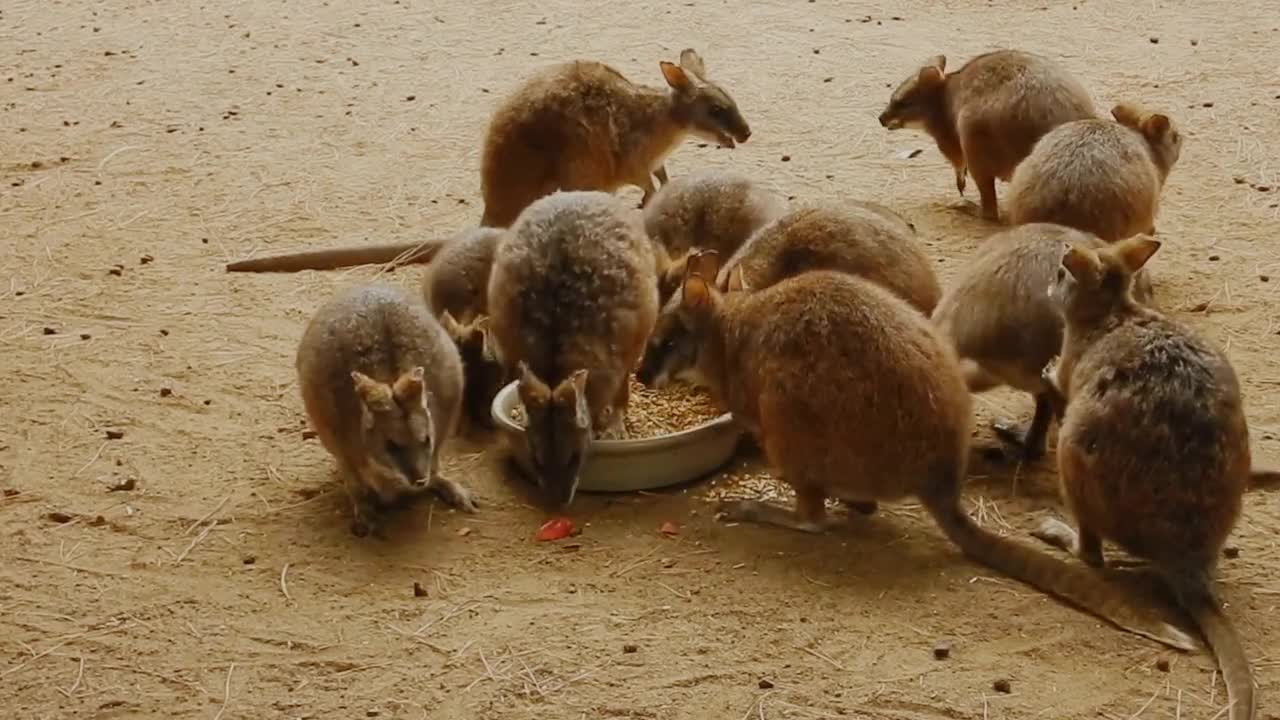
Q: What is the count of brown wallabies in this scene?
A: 11